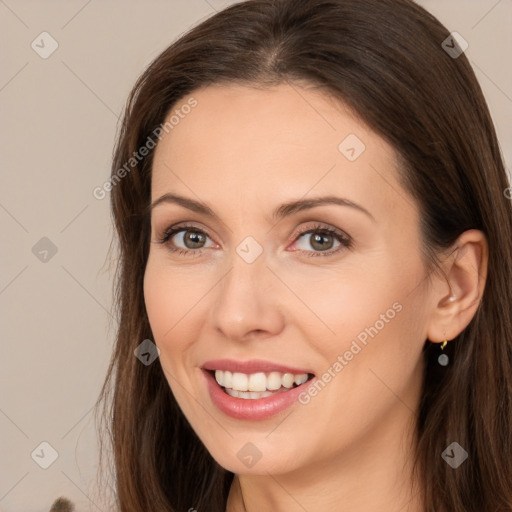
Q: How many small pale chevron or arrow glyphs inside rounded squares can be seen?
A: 9